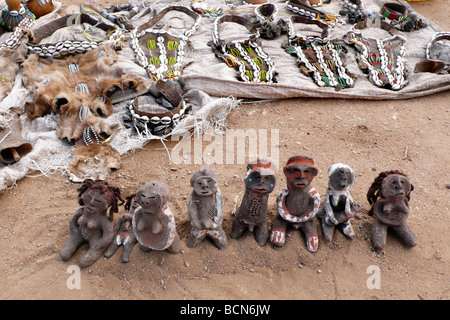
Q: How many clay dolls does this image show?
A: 8